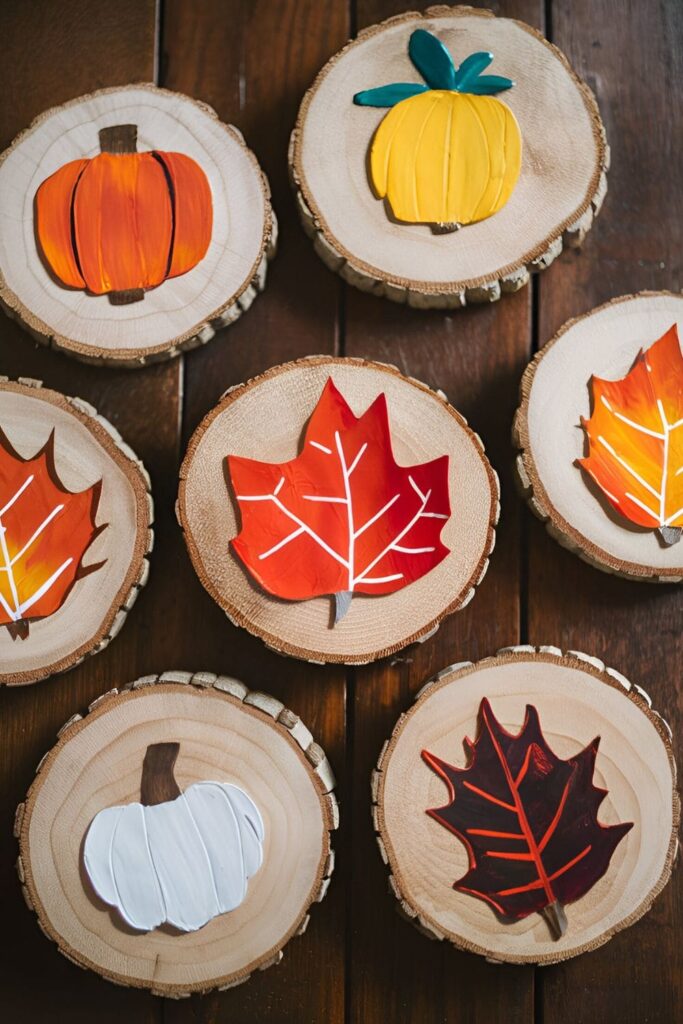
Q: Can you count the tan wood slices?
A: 7